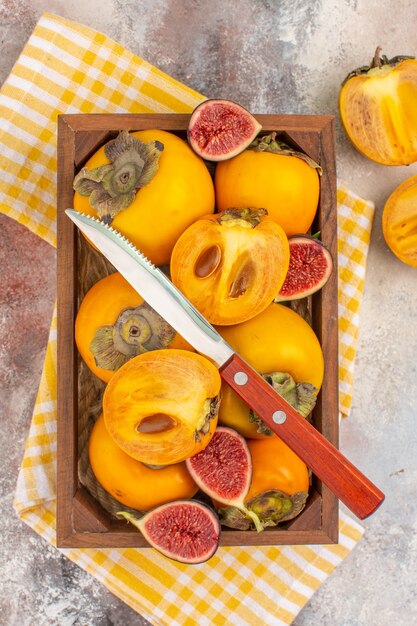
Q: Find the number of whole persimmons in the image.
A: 6